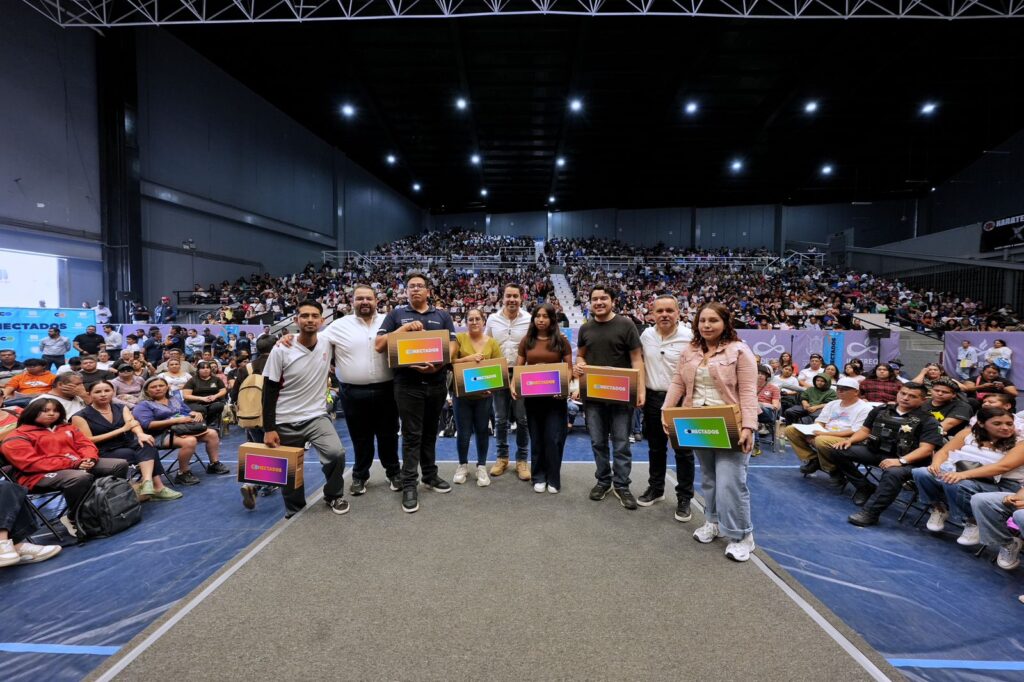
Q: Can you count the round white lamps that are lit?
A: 14